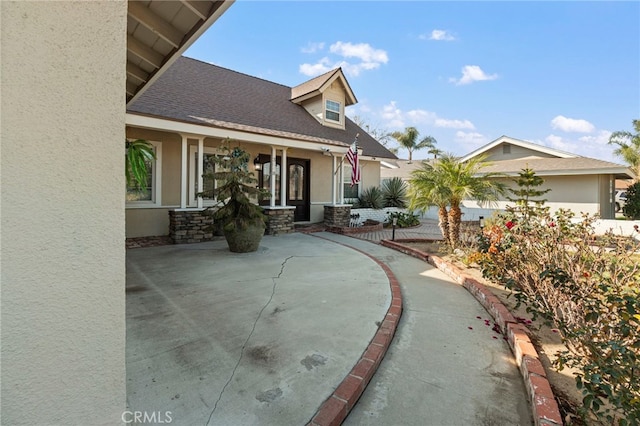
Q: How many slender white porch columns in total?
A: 6